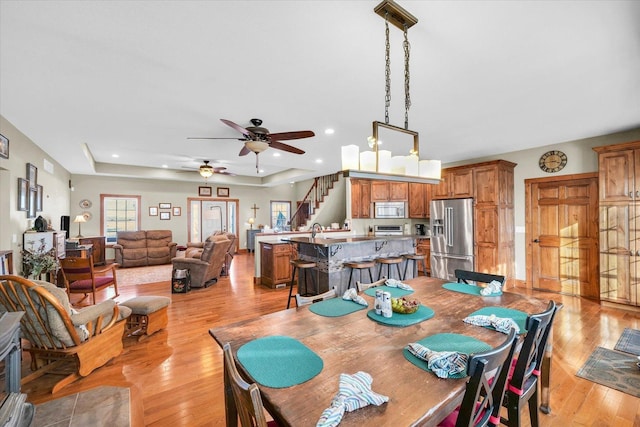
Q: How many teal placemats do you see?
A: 7